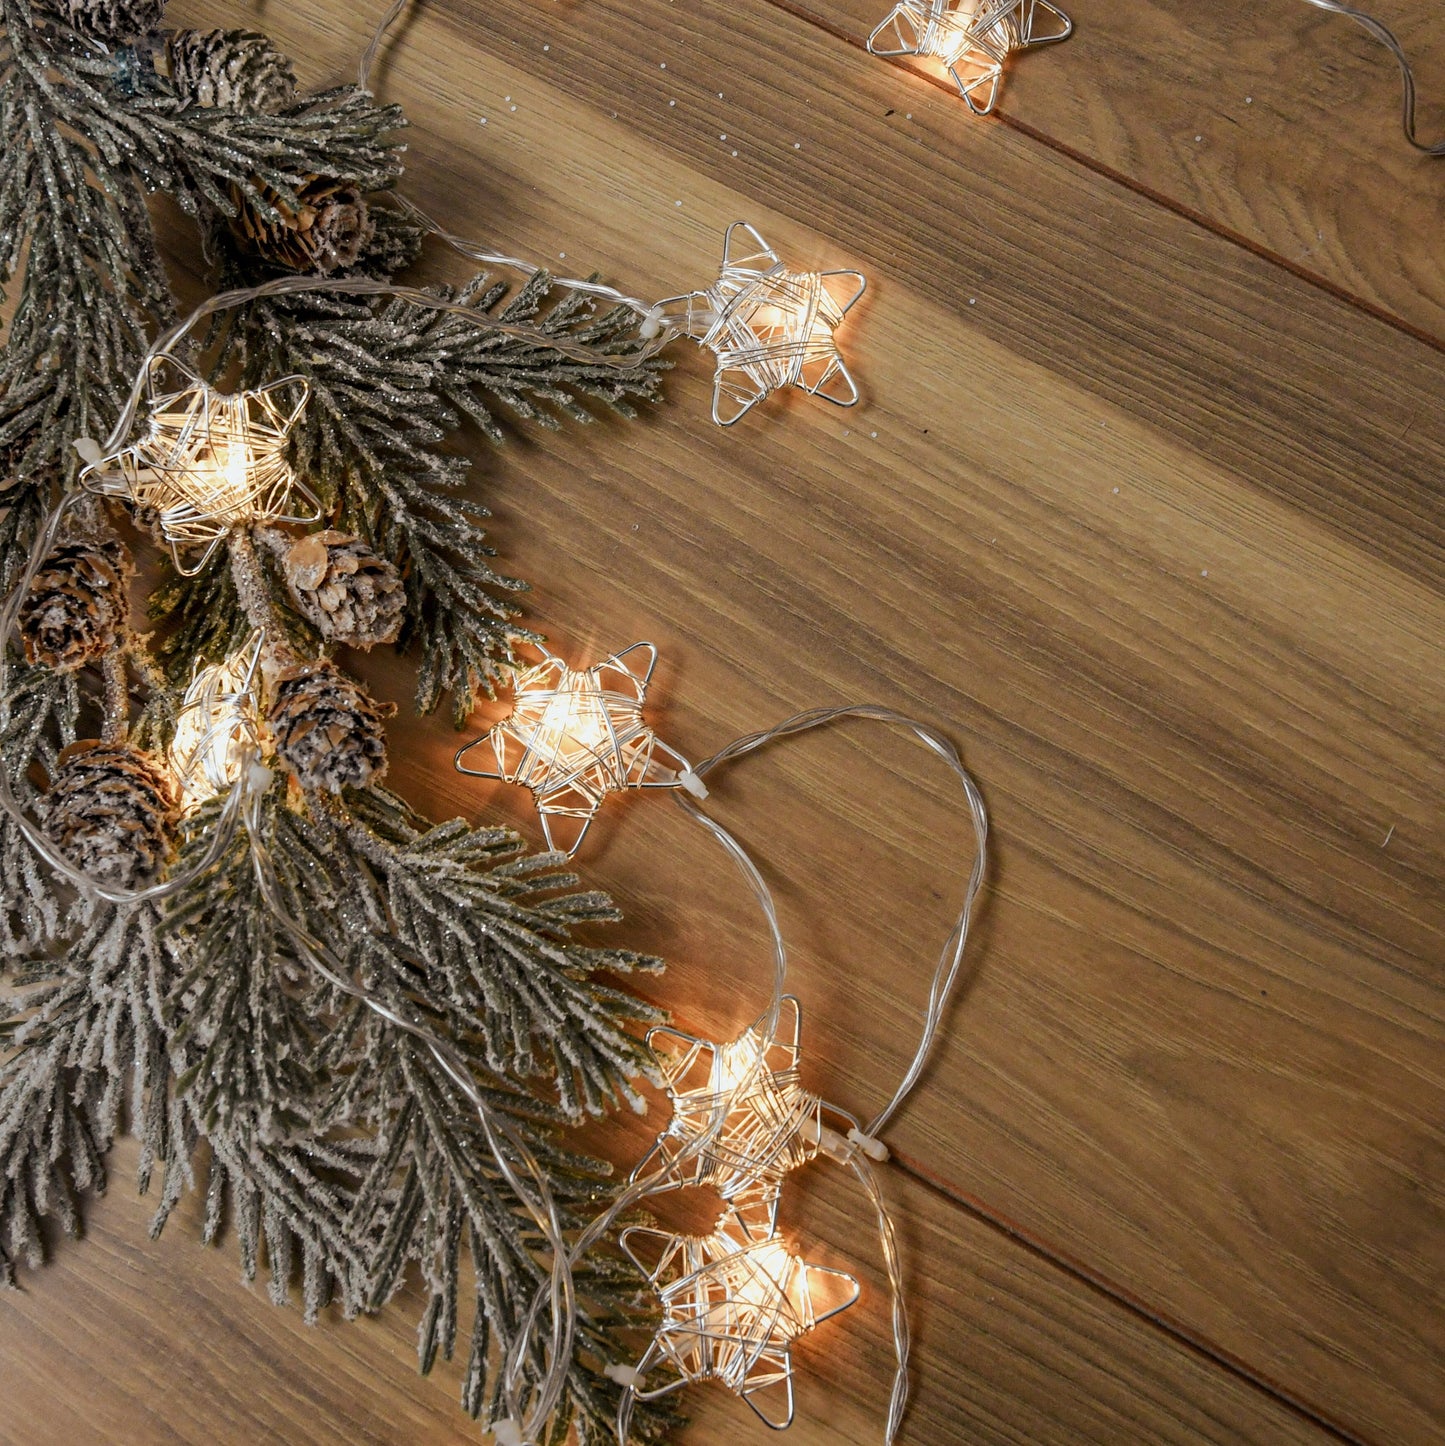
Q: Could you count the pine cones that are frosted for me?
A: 7